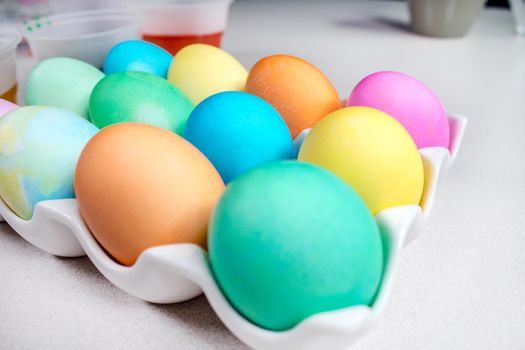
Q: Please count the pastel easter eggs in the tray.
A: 12